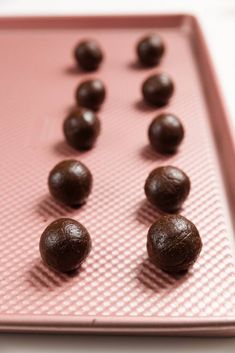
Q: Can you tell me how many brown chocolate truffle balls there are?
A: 10